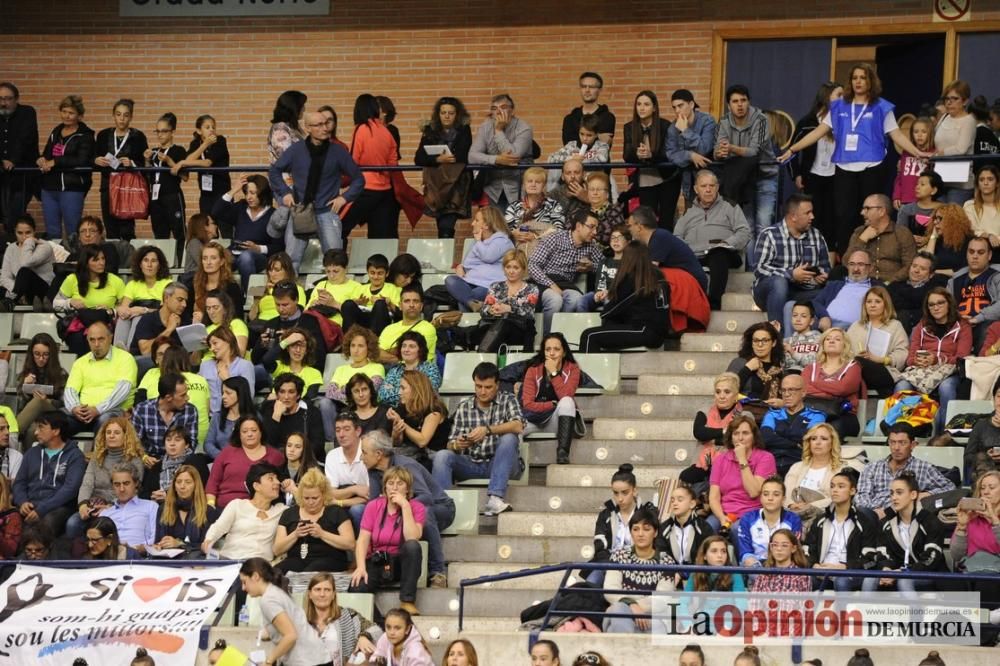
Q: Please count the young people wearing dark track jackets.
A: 4